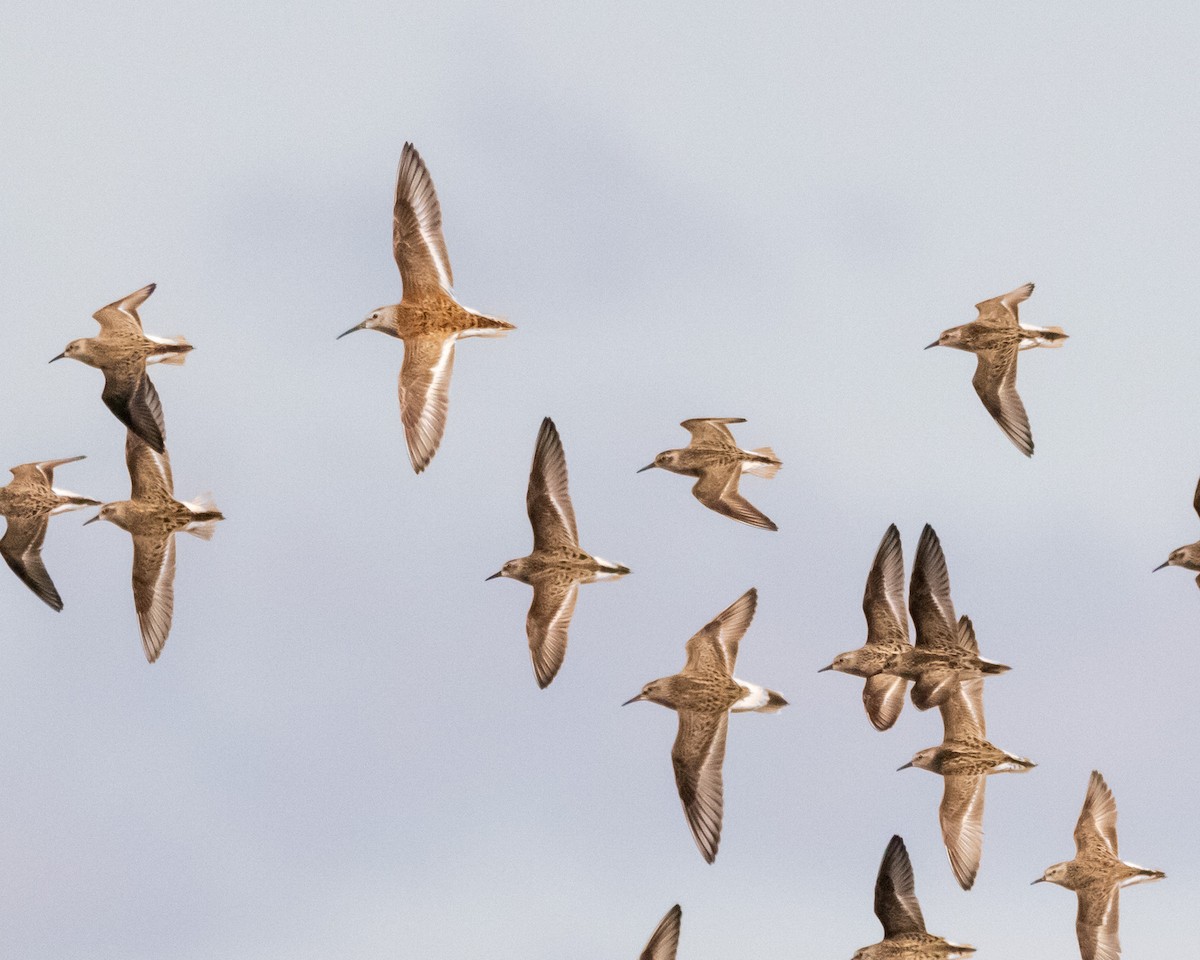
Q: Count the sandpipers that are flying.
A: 15